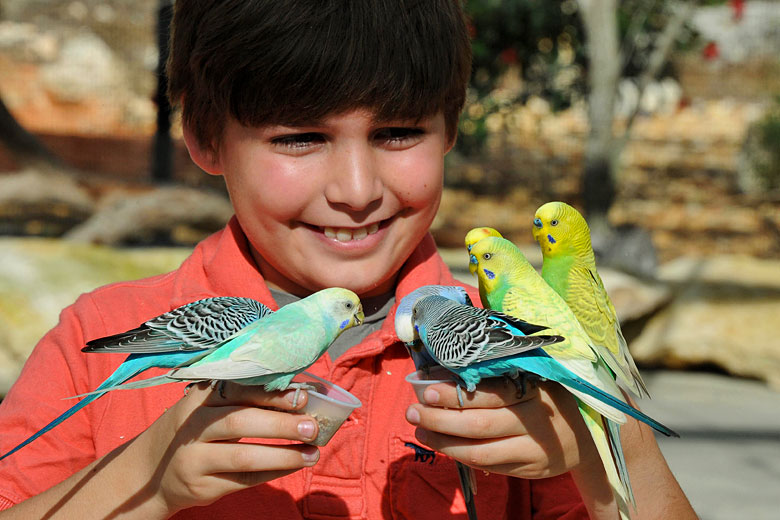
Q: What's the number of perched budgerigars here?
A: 7